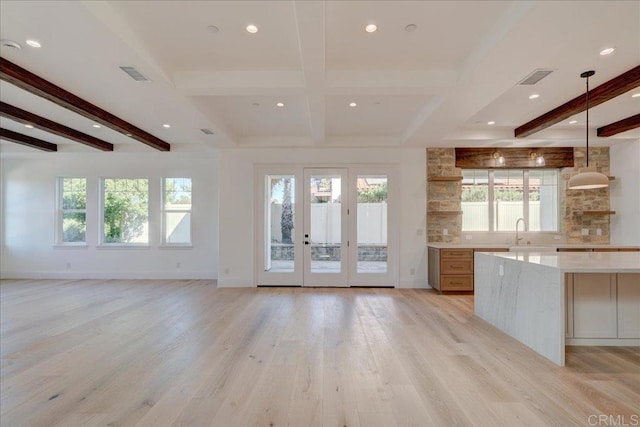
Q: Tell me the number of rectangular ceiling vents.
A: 3